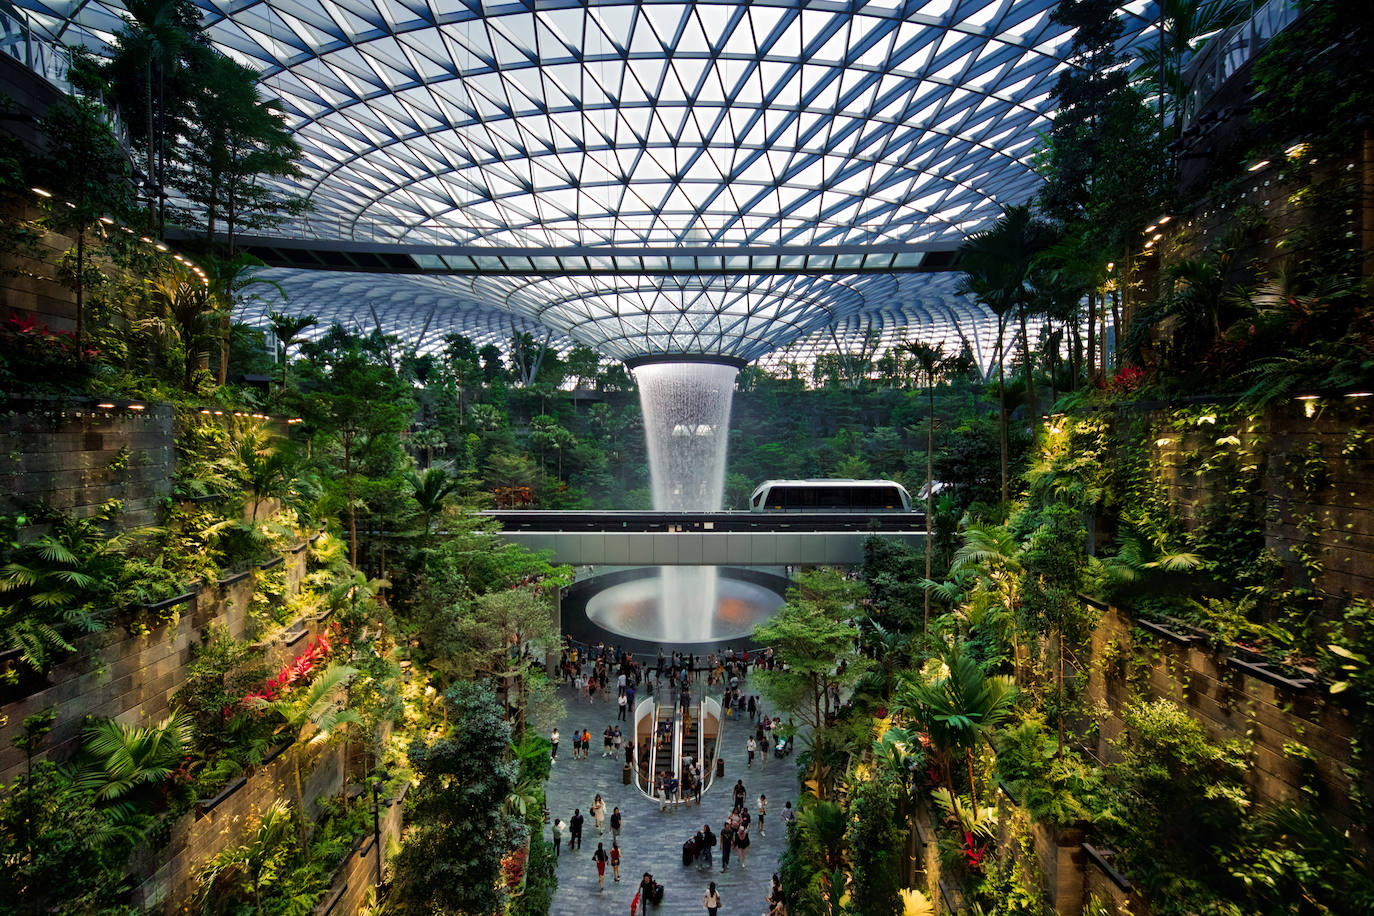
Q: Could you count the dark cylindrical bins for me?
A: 2